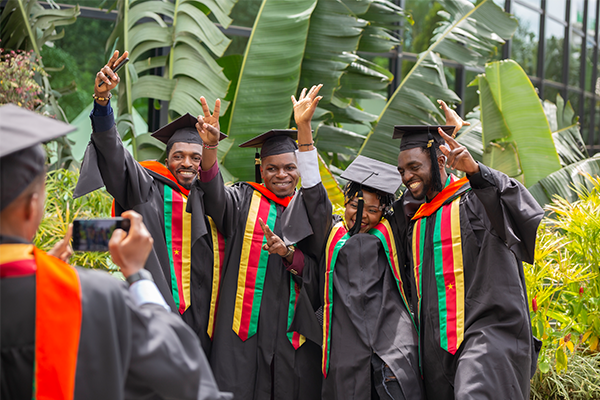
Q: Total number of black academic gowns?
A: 5